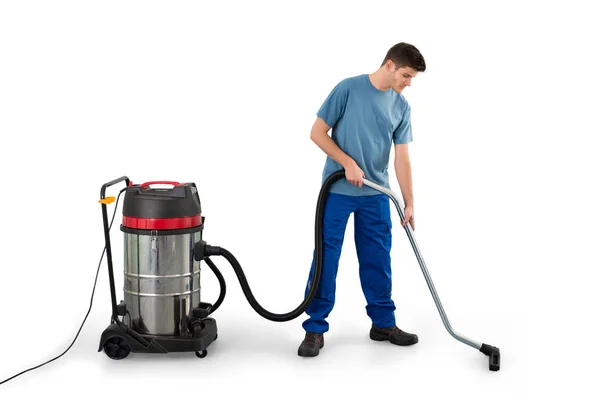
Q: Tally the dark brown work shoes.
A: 2